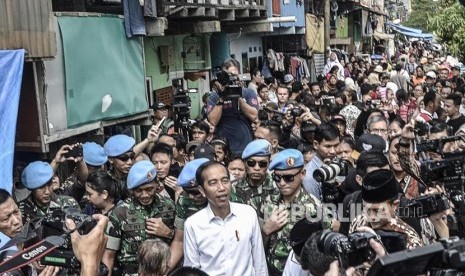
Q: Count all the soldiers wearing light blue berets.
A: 7